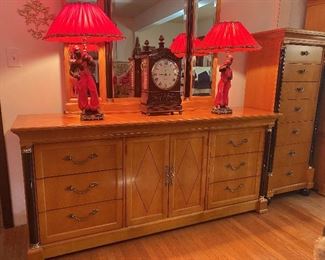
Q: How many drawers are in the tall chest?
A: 7